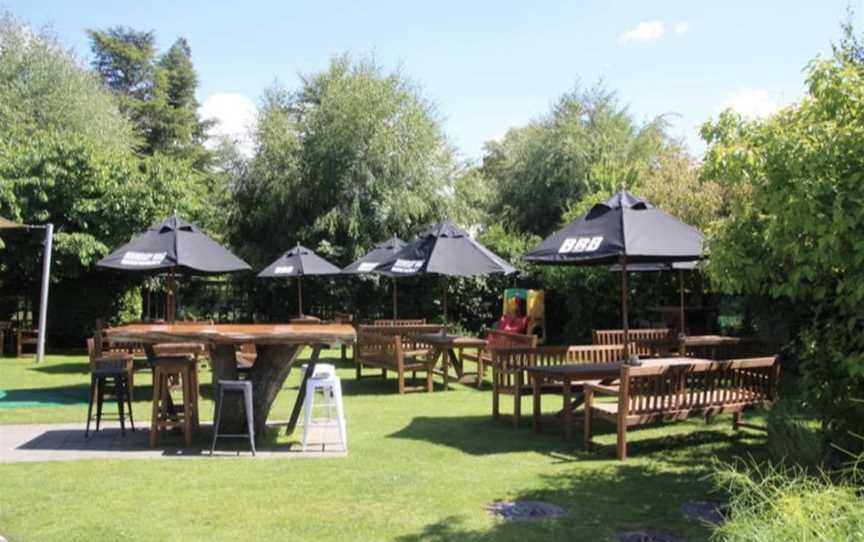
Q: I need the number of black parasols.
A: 6